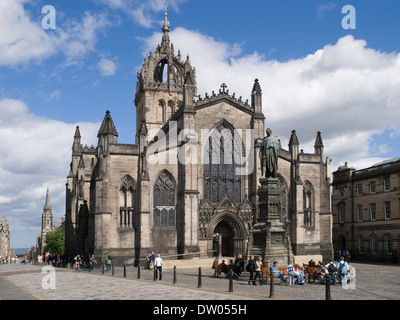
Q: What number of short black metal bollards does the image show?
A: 10